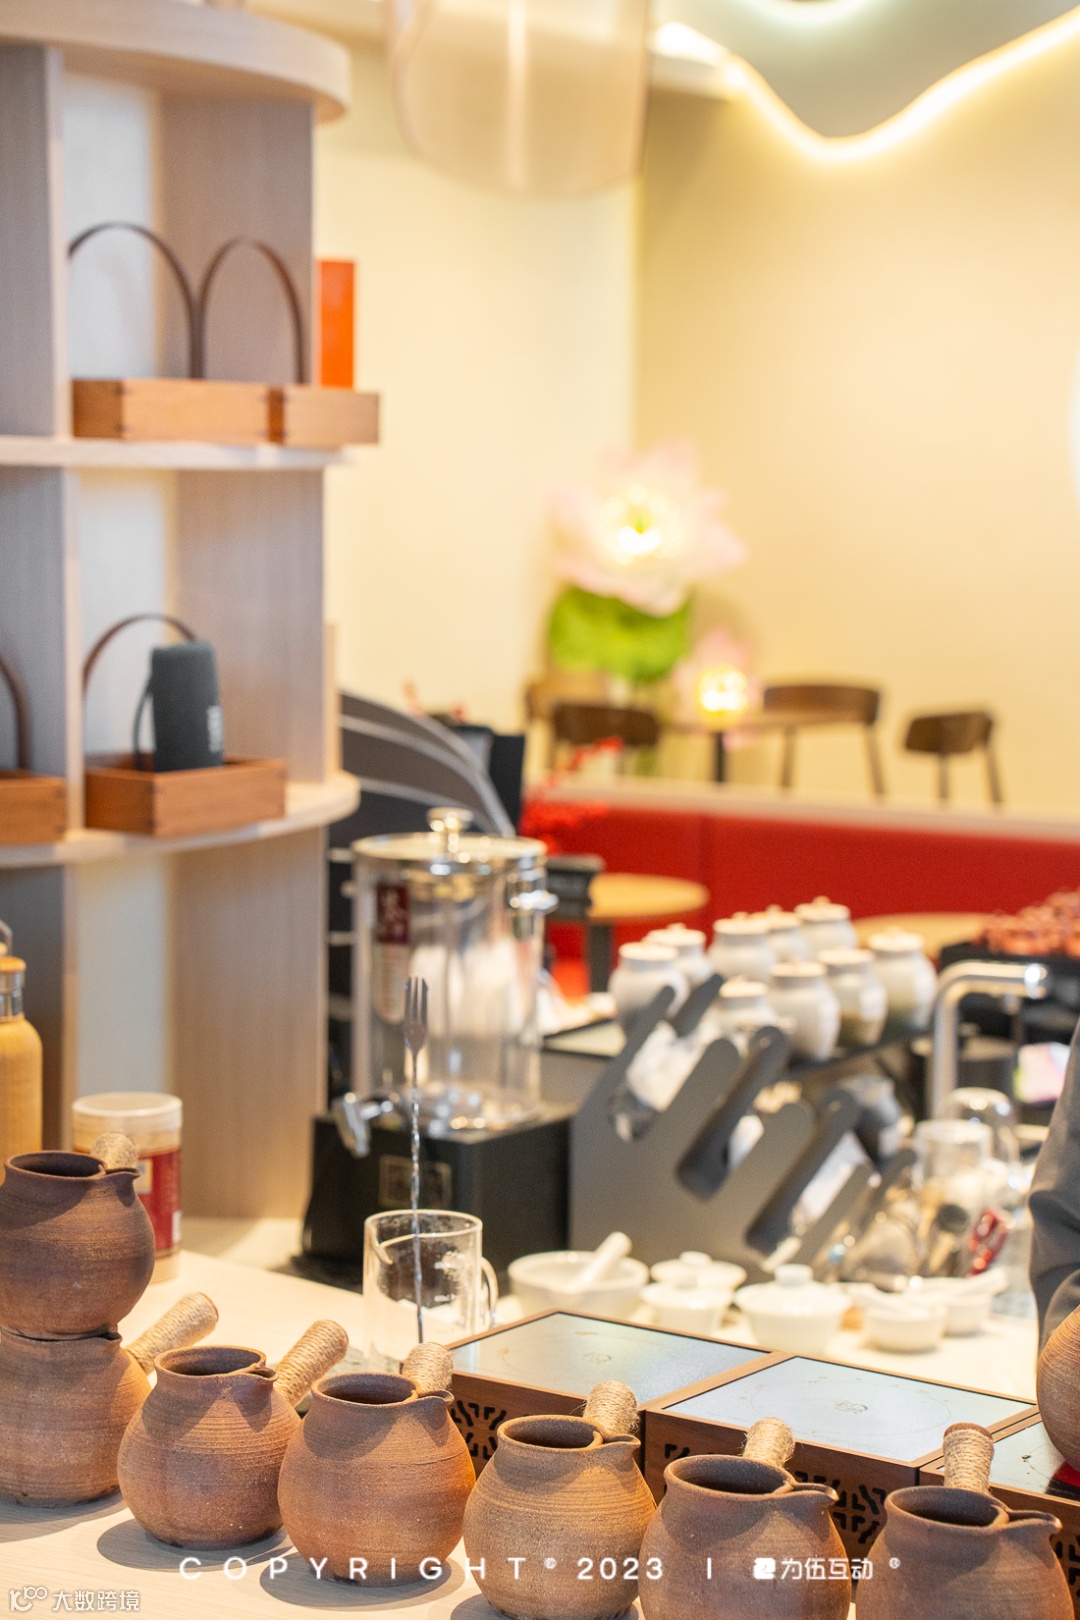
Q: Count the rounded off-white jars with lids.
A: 9